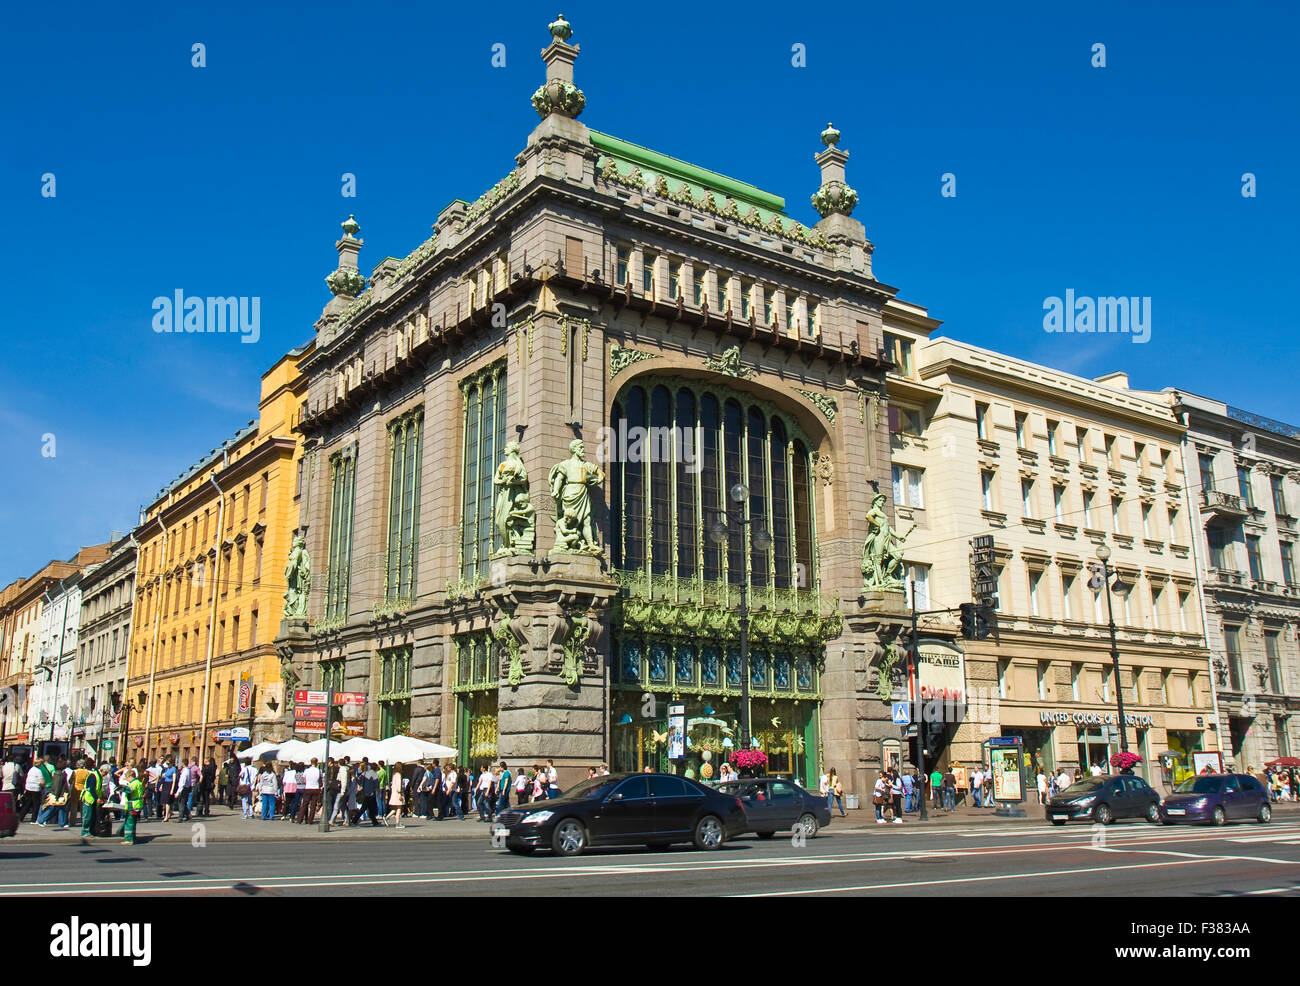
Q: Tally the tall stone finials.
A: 3